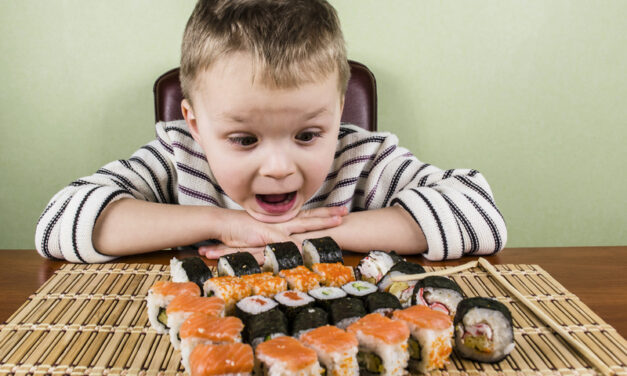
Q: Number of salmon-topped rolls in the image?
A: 8